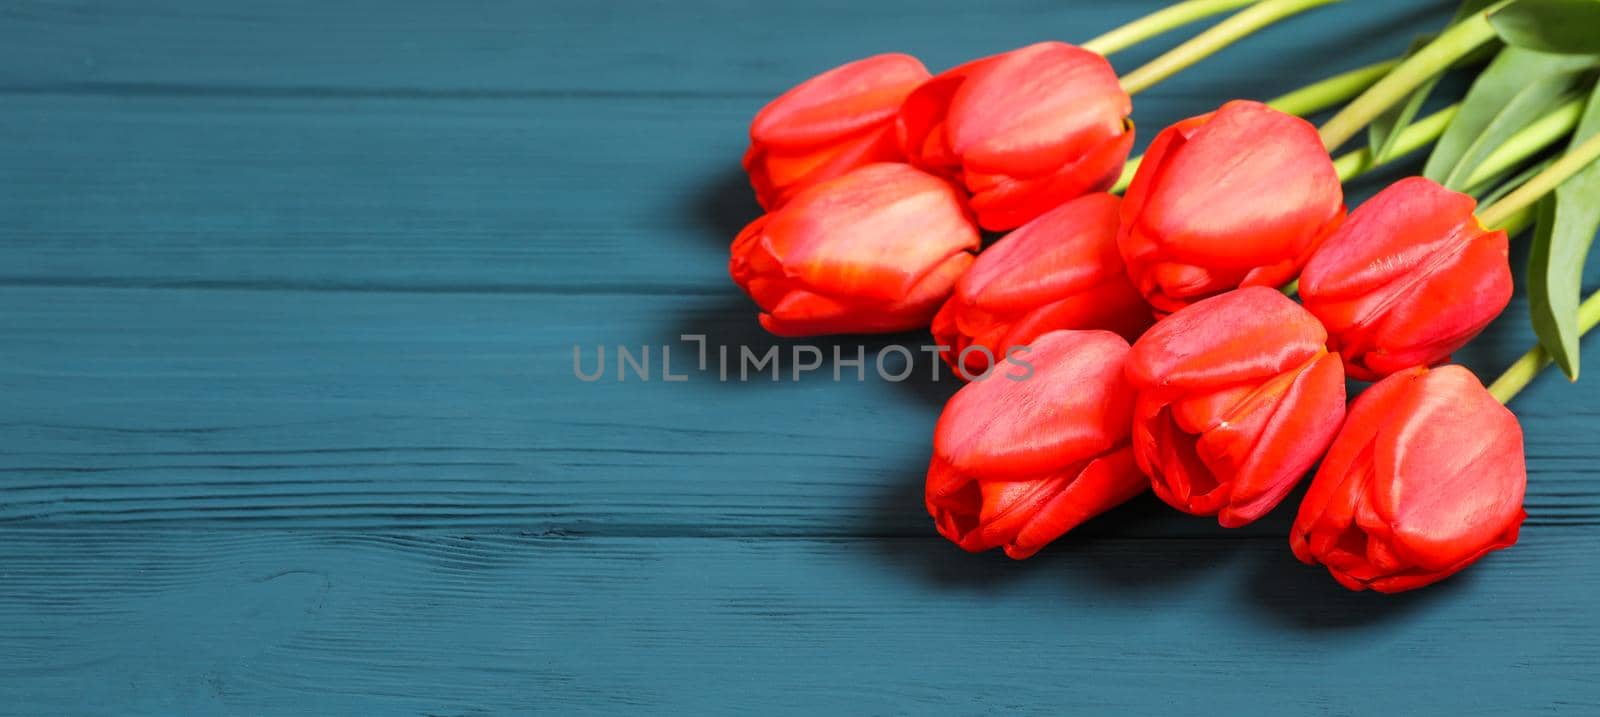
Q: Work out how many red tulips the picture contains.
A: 9